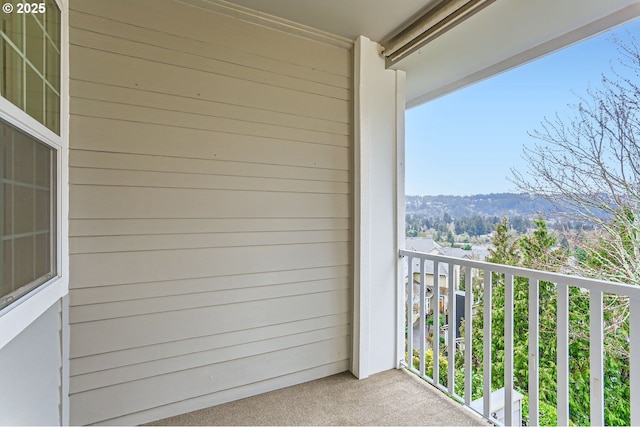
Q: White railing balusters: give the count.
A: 11